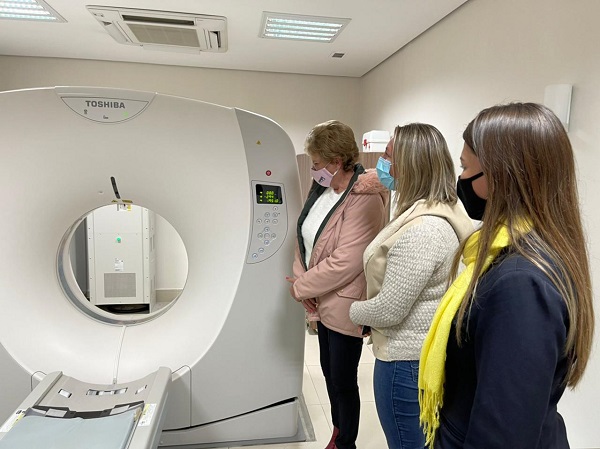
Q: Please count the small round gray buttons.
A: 13